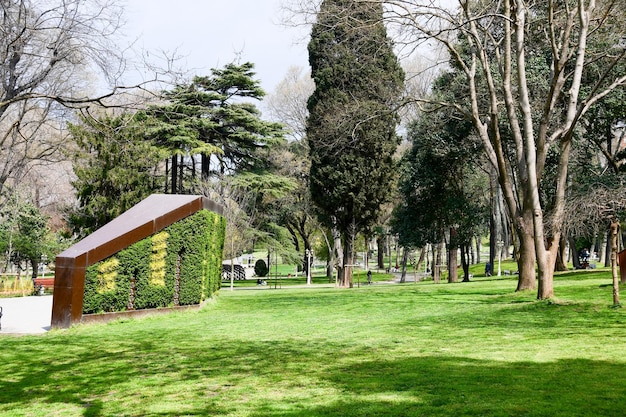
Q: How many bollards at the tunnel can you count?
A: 0